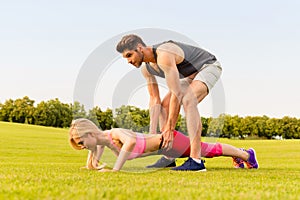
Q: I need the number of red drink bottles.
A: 0